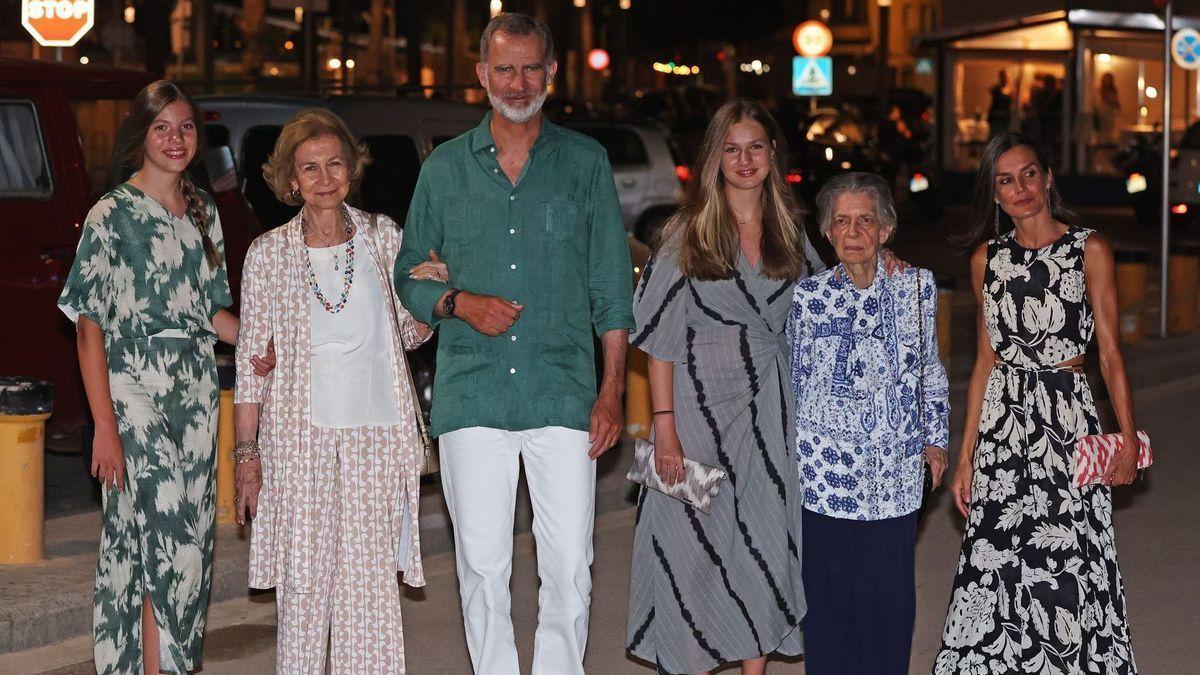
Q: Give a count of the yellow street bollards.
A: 6